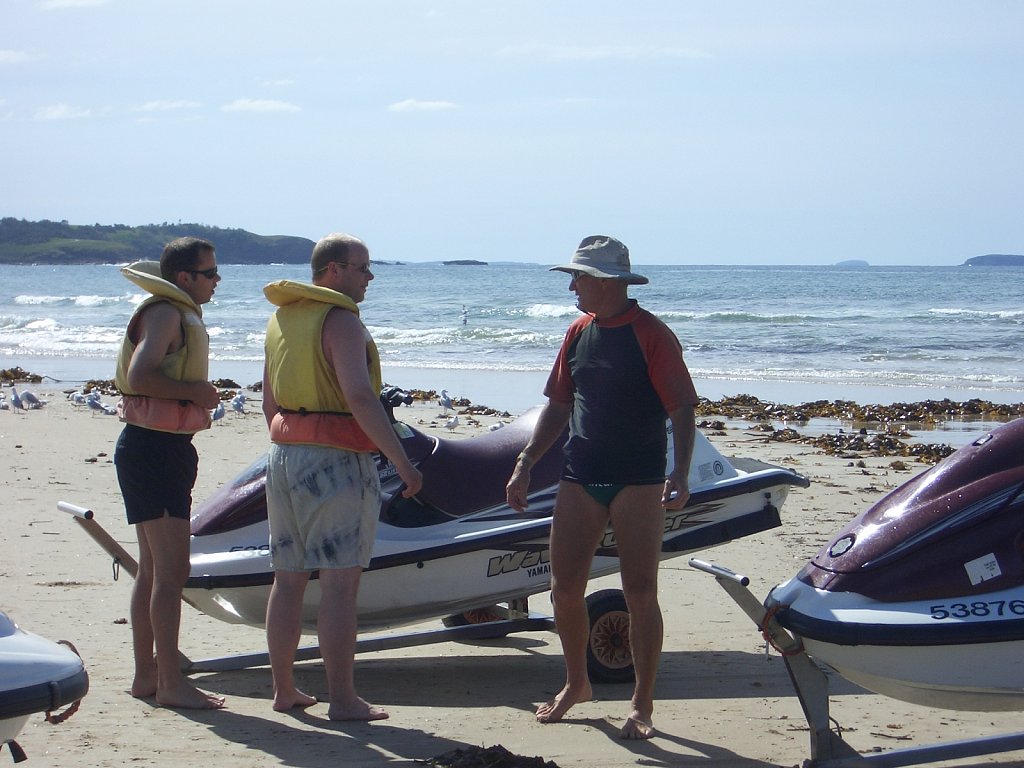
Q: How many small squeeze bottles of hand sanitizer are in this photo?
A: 0